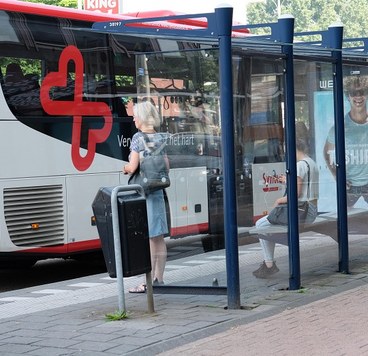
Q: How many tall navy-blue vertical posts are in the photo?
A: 3